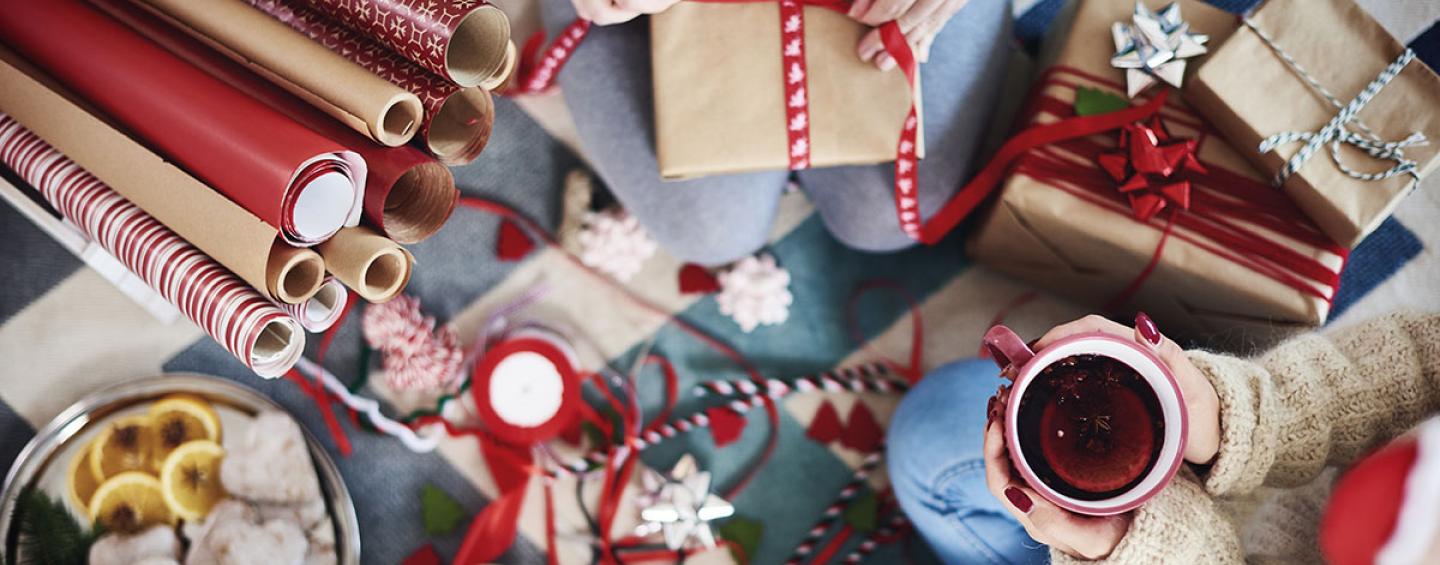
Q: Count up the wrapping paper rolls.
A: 10